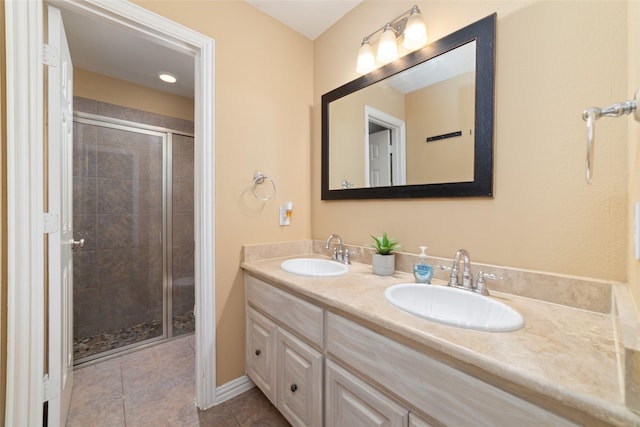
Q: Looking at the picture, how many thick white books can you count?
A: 0